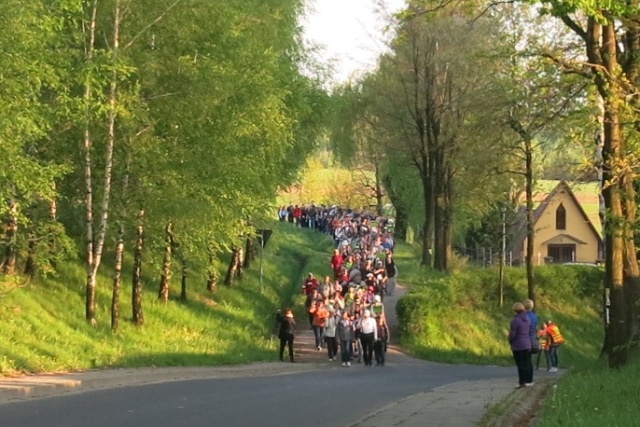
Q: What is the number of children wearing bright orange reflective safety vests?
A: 2